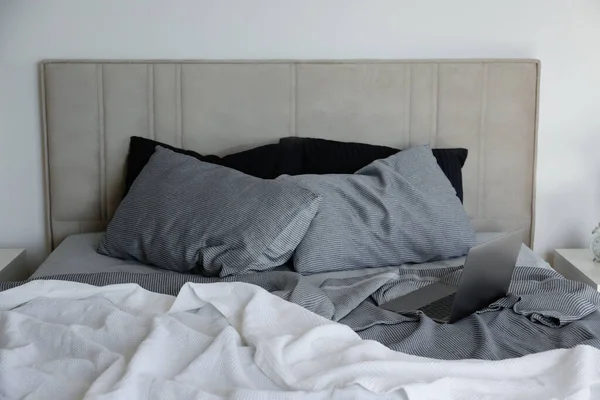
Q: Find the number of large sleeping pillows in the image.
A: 4